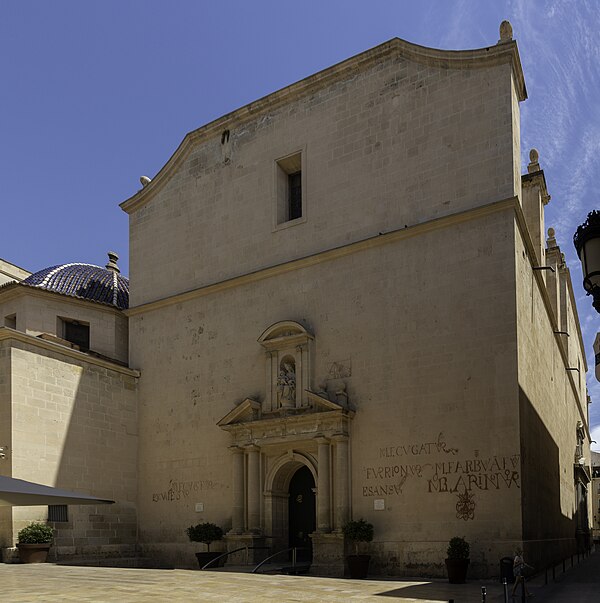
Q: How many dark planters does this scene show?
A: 4